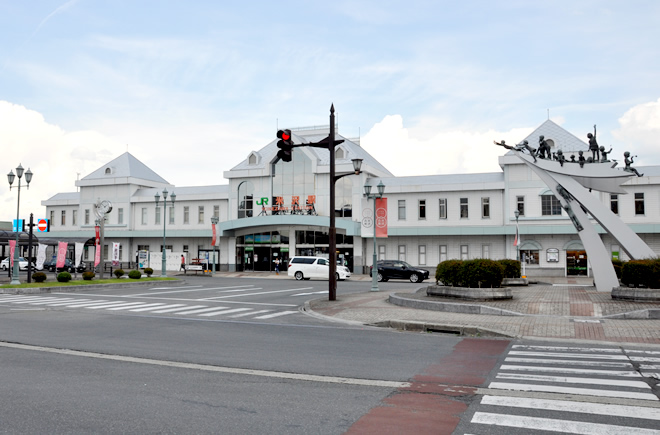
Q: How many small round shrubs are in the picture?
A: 6